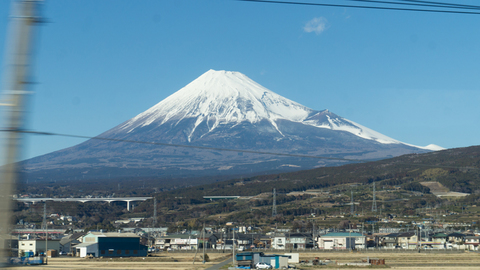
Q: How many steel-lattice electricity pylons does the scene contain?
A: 5